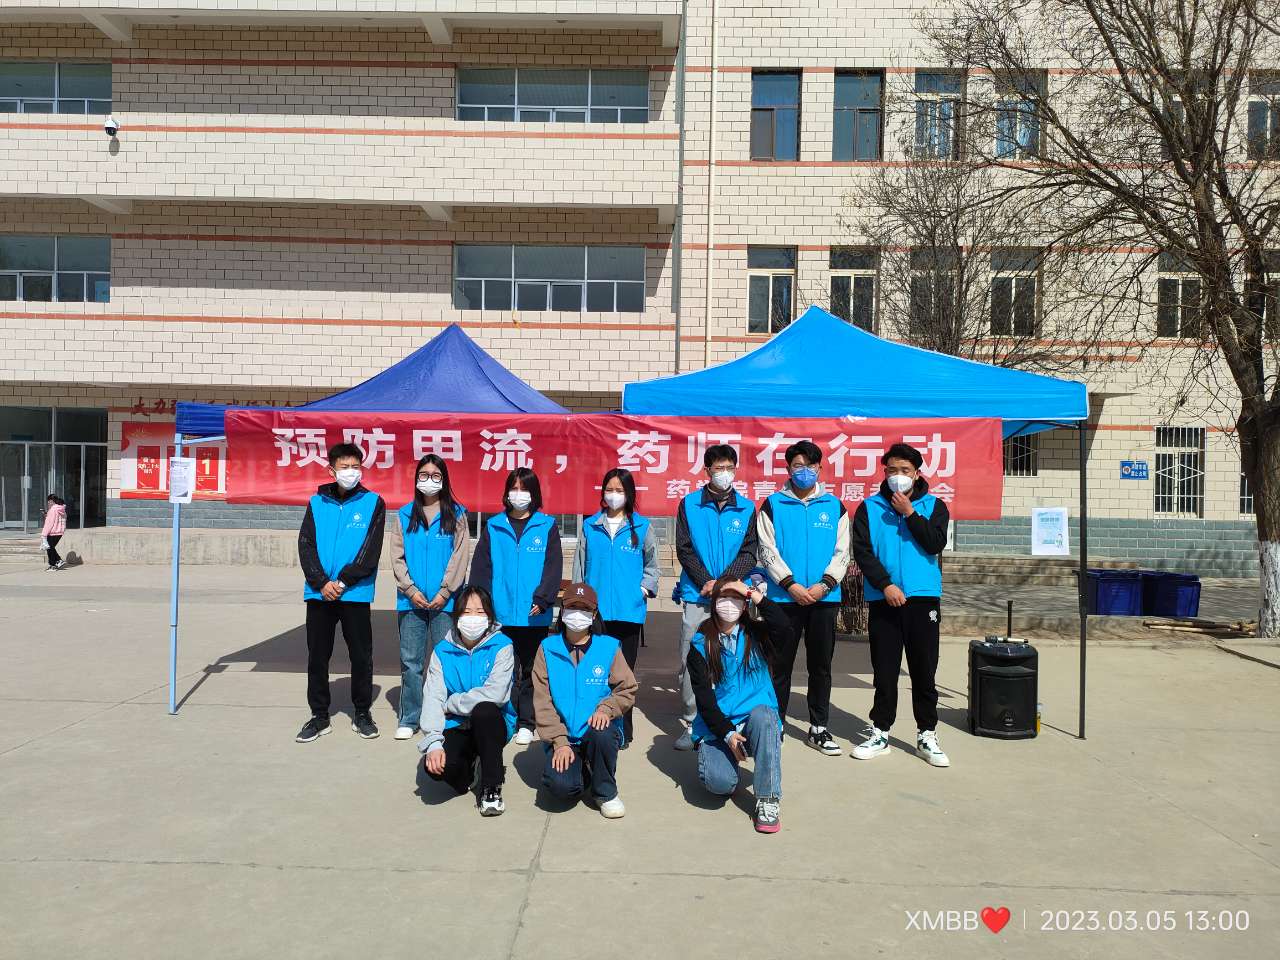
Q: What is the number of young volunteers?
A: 10